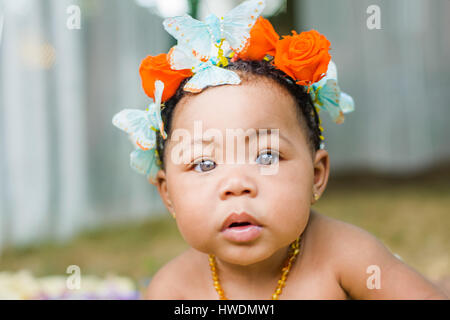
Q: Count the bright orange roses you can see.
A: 3